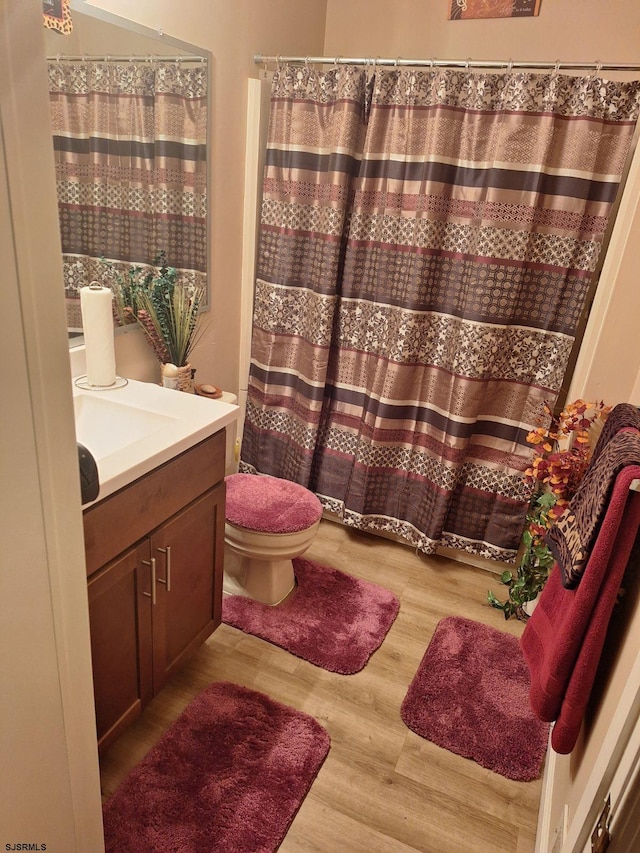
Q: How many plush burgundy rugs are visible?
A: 3